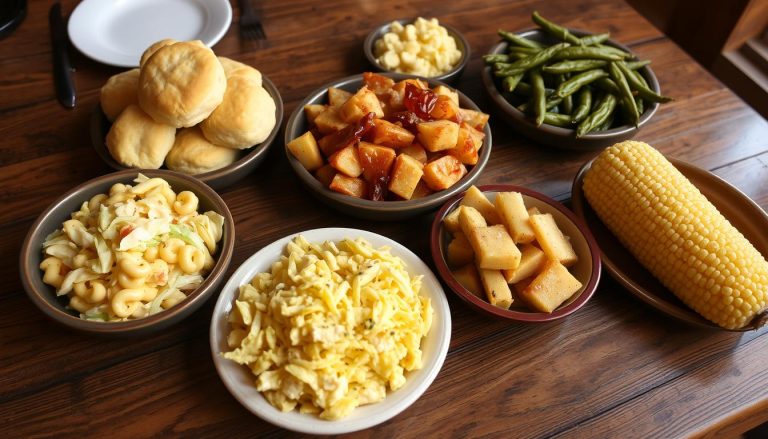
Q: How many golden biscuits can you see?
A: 7